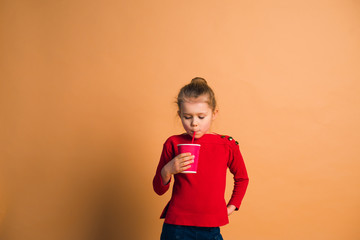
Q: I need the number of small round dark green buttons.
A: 3